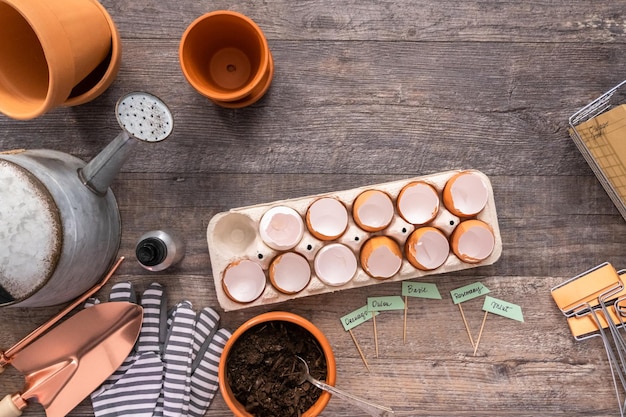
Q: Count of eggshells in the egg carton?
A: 11